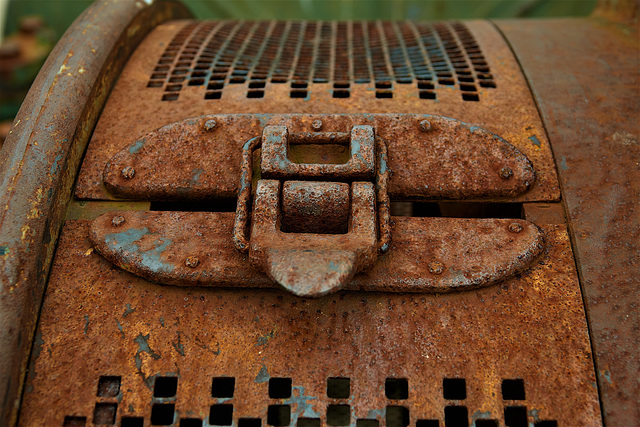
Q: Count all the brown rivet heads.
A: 9